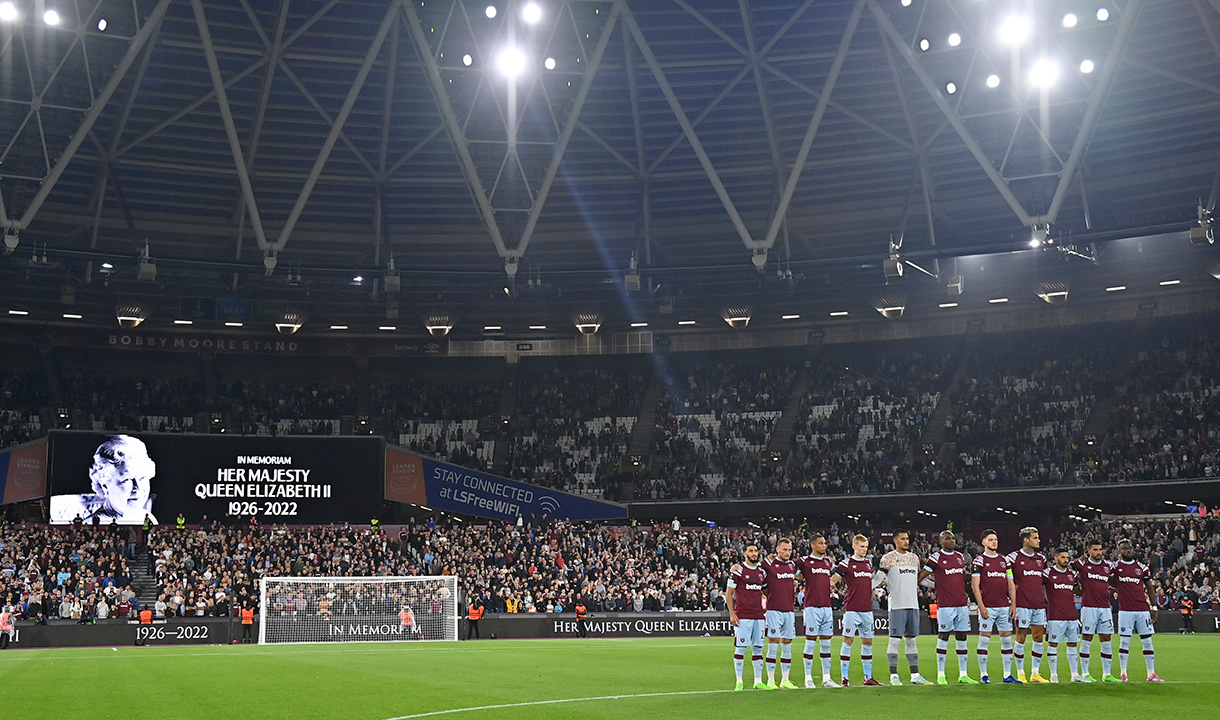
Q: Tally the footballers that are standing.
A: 11